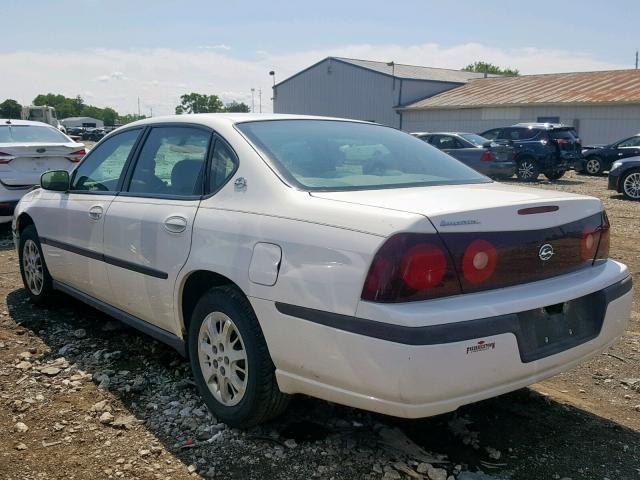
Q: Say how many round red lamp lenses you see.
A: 3